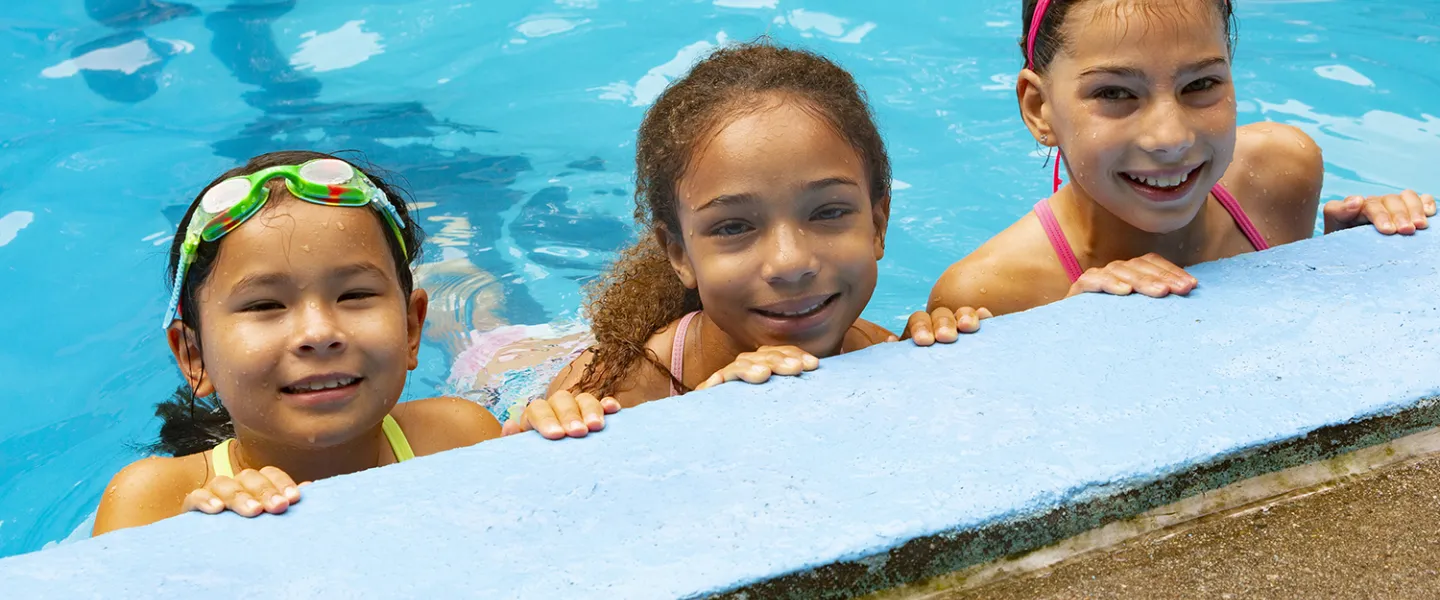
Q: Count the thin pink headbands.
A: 1